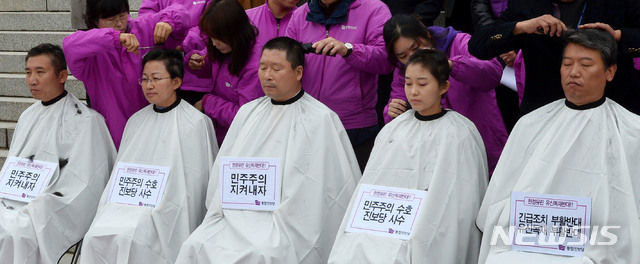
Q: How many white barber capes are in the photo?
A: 5